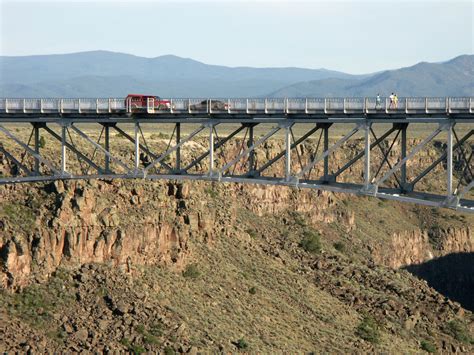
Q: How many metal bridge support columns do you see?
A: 12